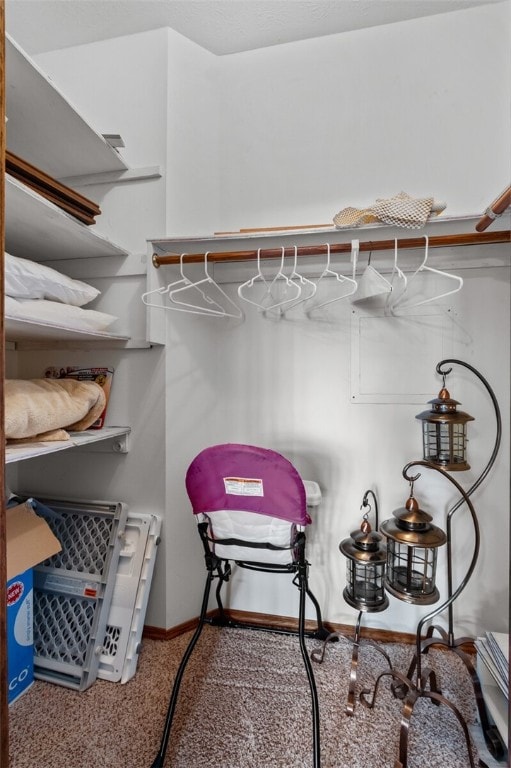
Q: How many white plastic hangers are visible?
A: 8